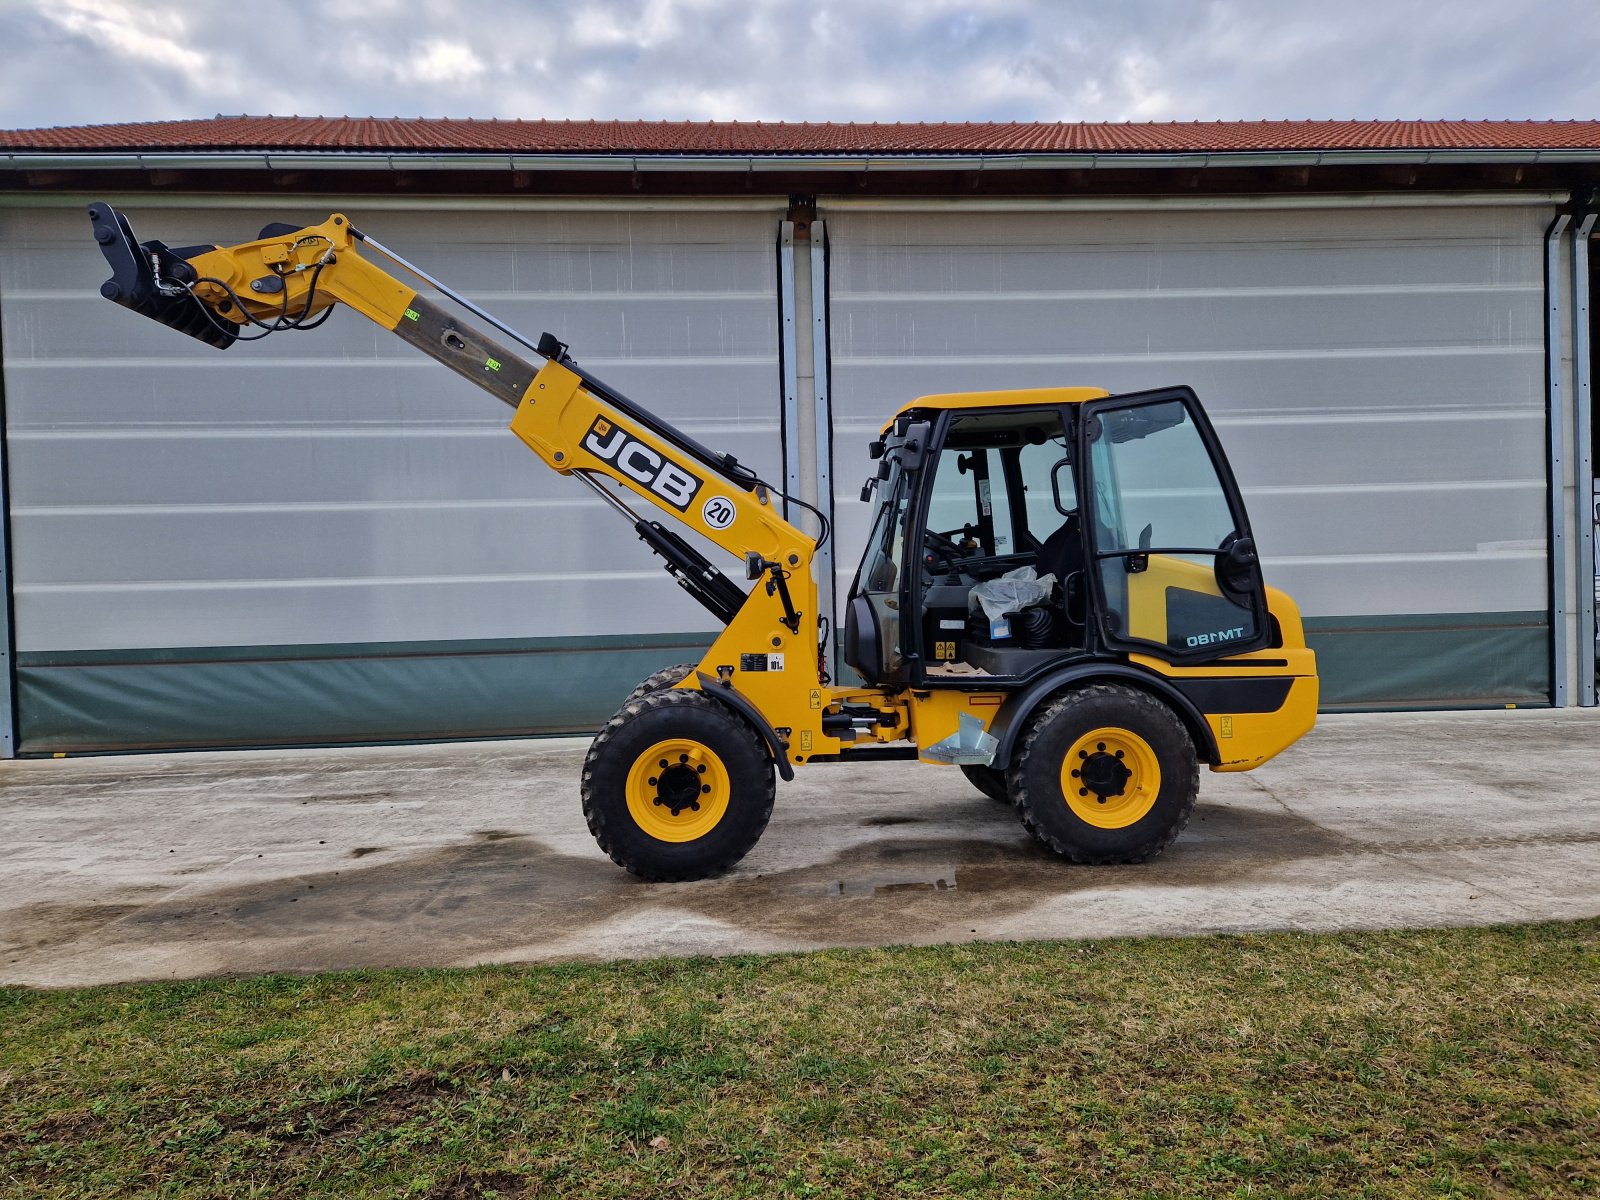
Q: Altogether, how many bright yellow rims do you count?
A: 2